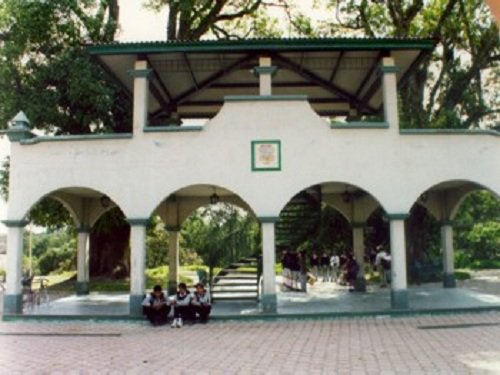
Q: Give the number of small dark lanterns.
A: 4